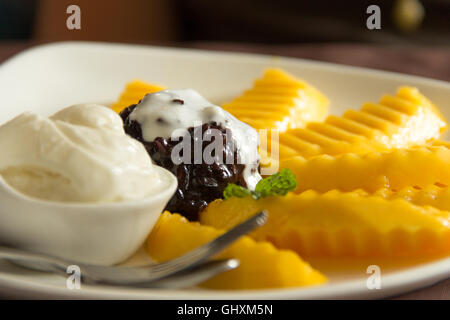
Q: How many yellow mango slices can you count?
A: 6